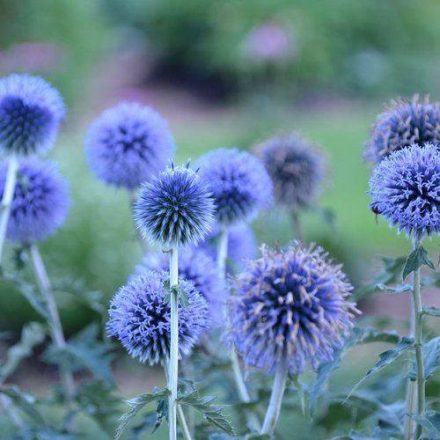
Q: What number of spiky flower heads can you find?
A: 12